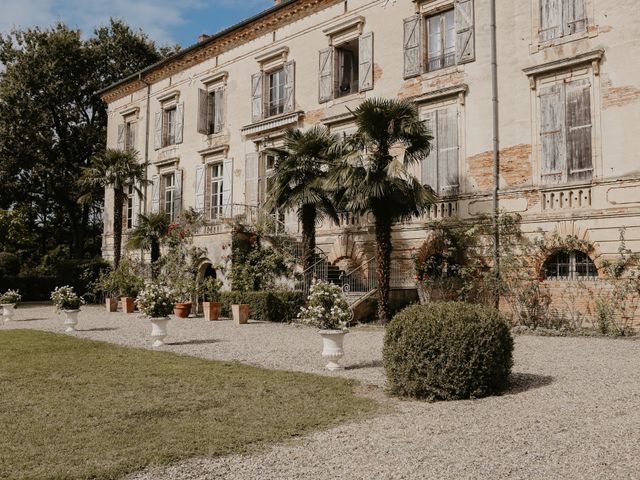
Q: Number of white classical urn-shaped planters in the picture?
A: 4